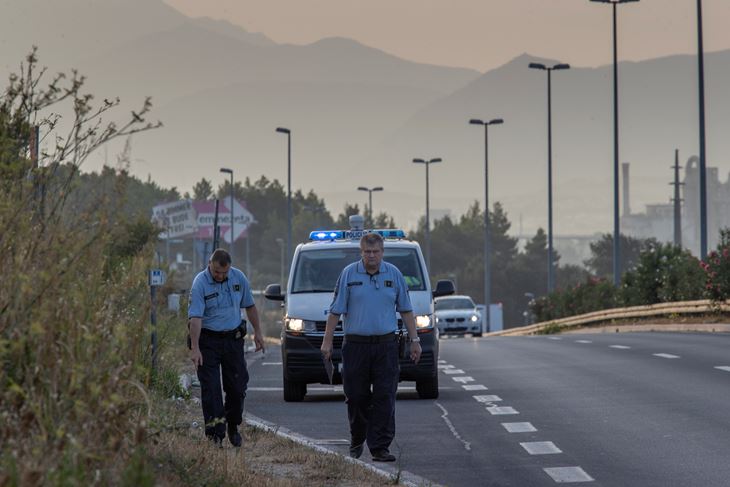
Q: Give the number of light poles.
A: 8